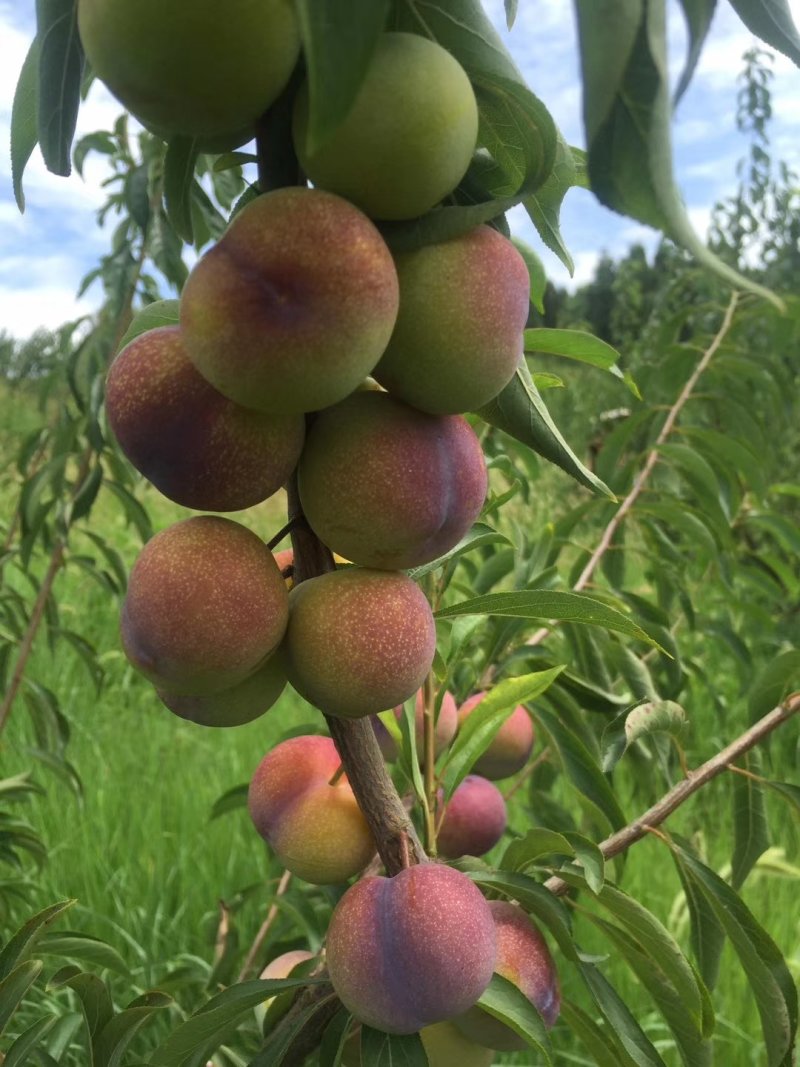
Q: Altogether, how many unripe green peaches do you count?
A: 2